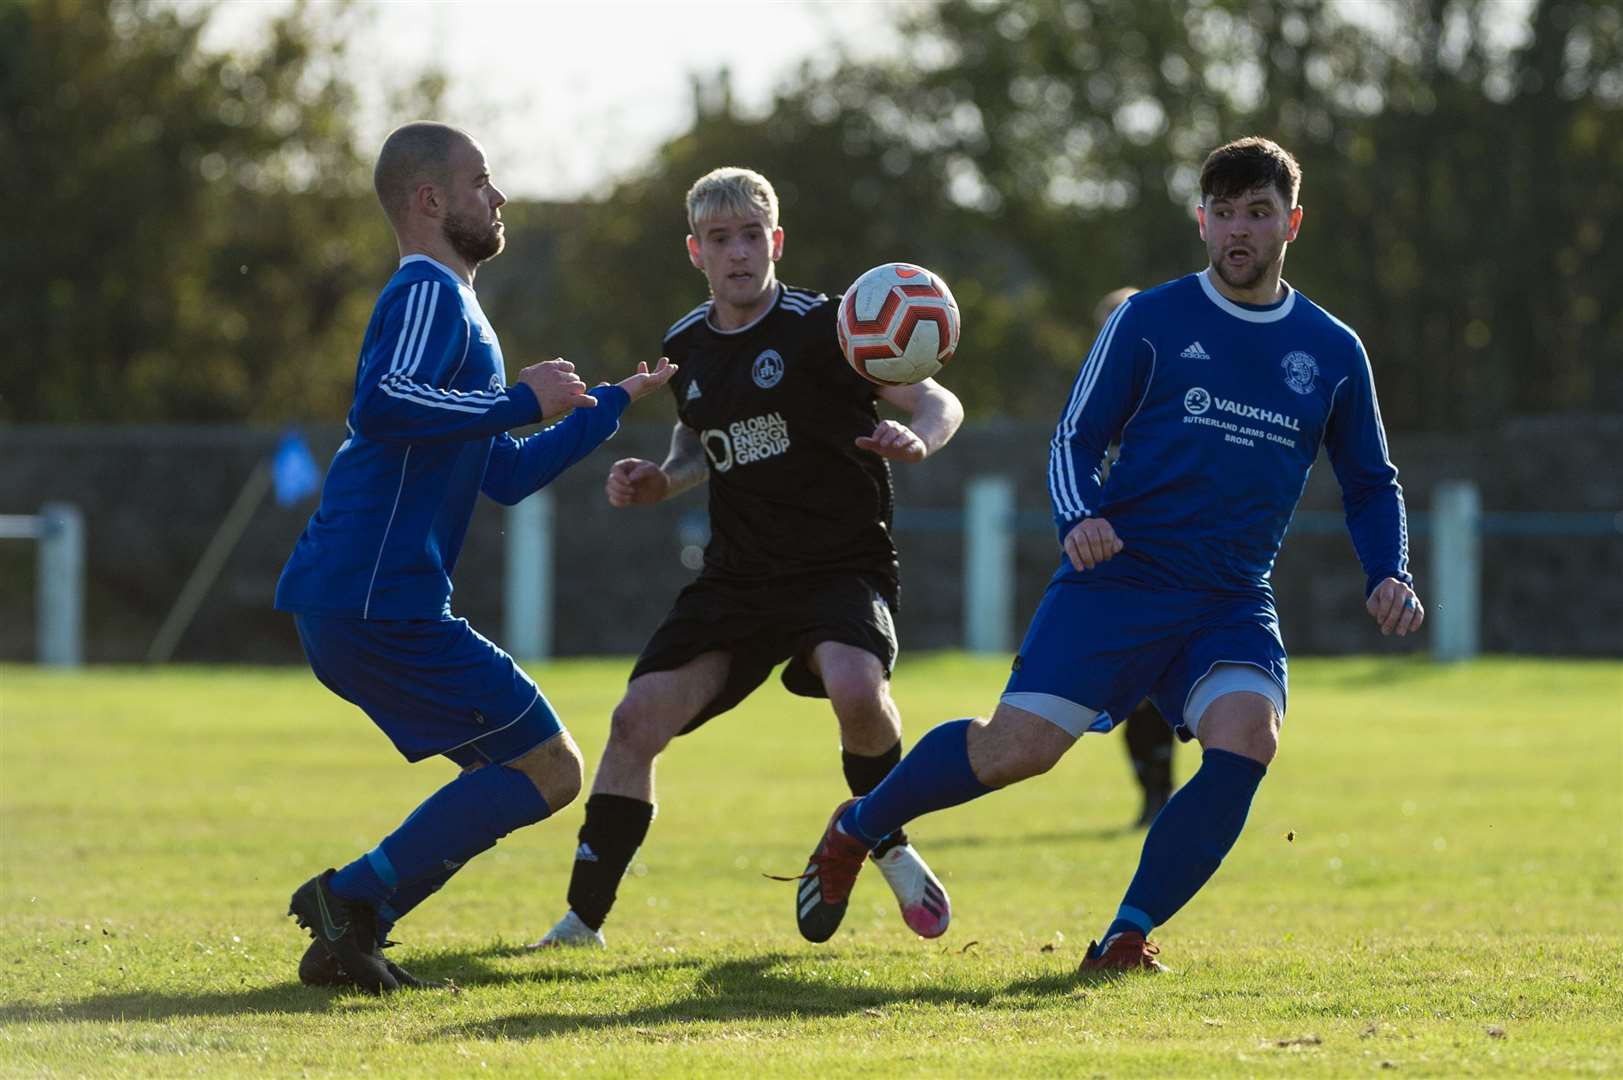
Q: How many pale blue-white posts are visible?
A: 4